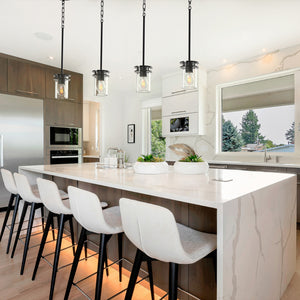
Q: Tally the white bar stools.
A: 5